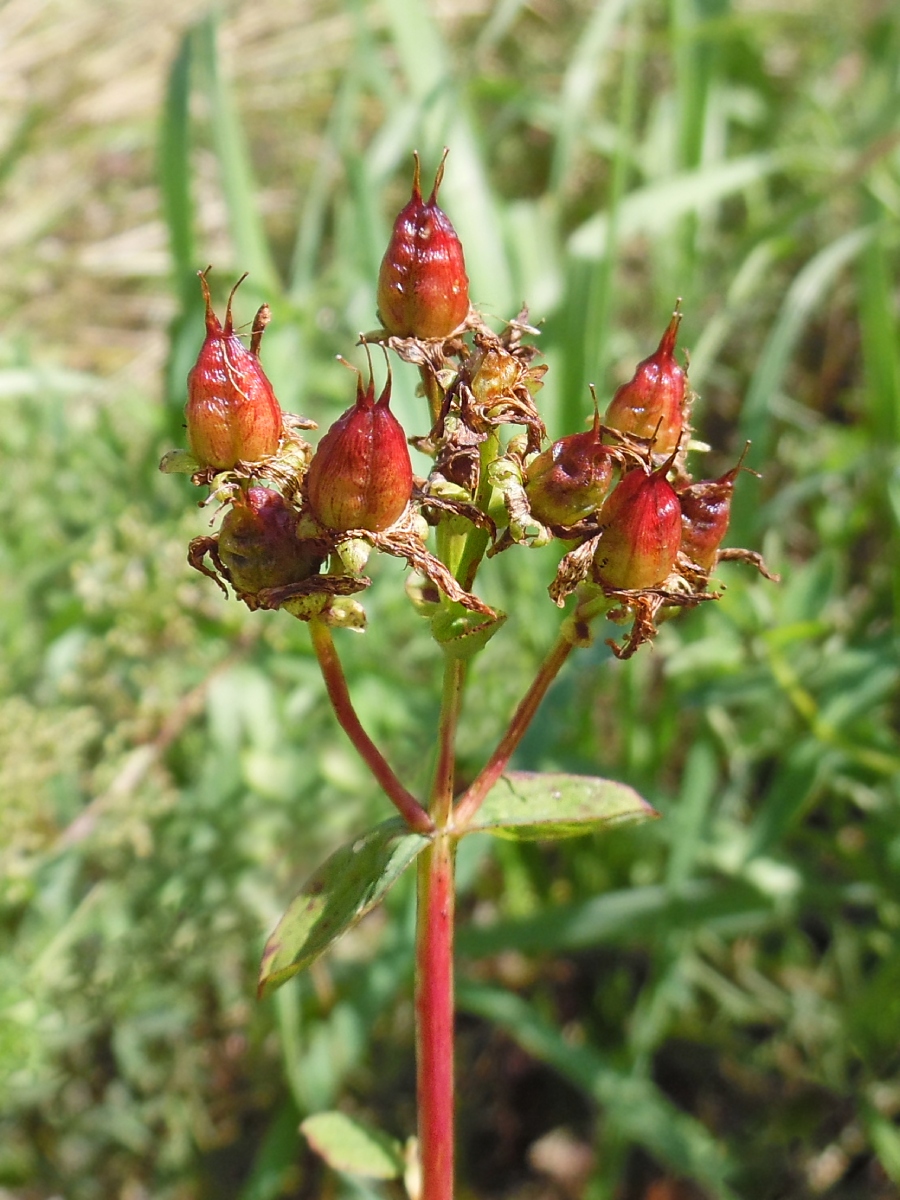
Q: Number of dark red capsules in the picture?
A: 8